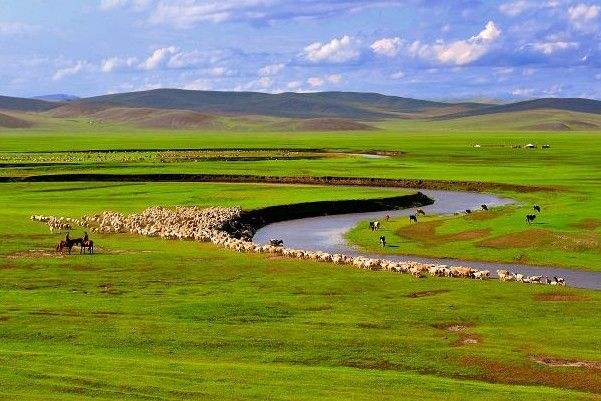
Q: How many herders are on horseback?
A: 2